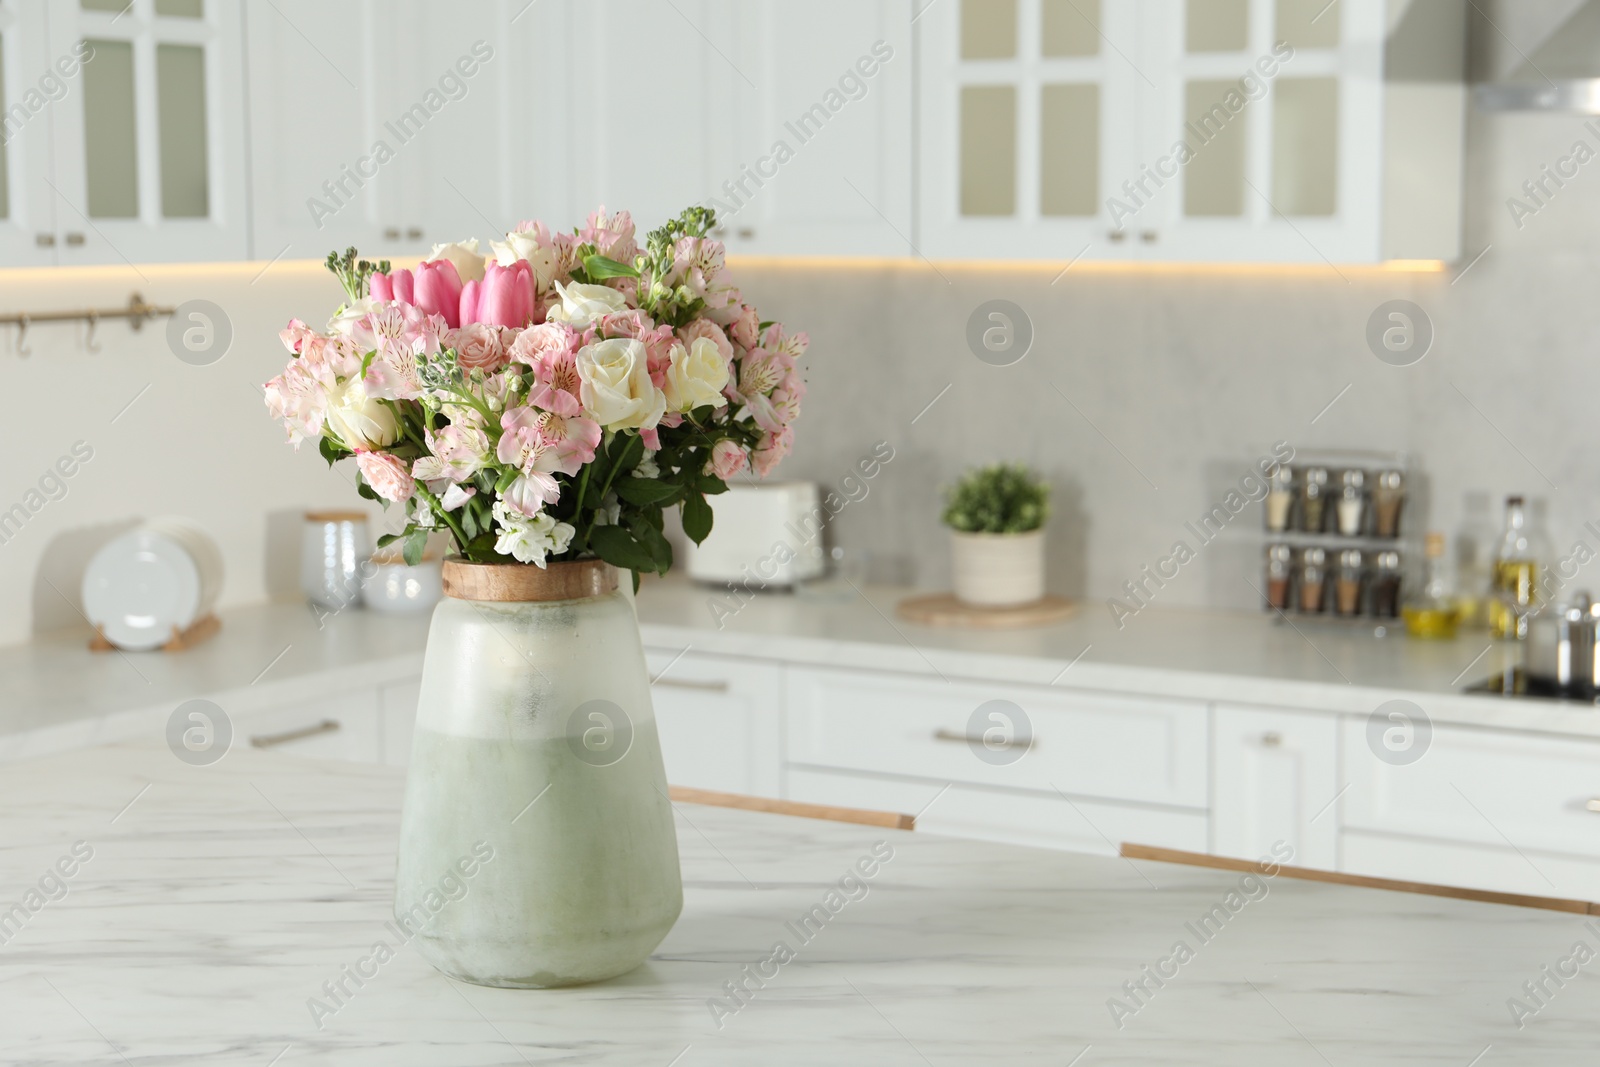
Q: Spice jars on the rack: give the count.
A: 8